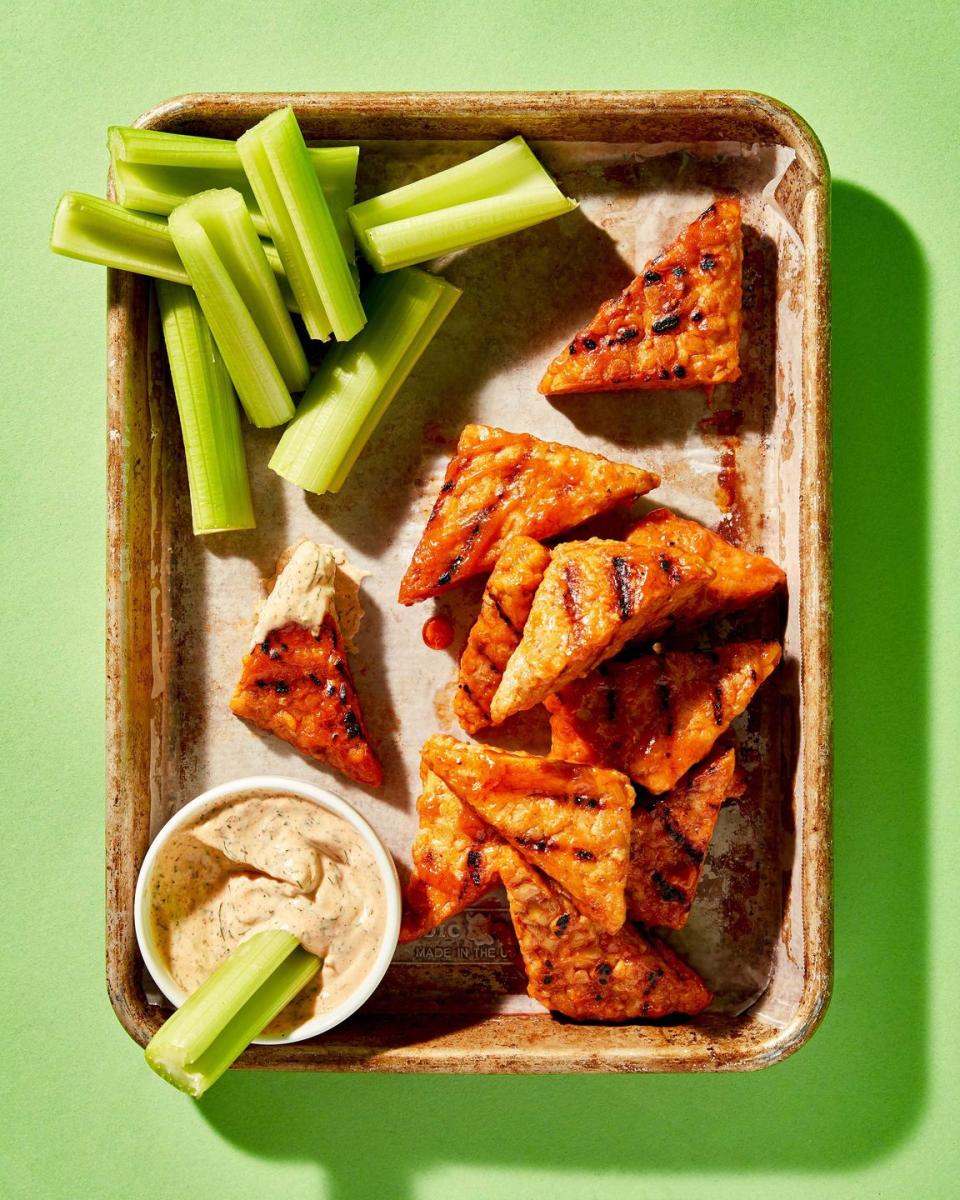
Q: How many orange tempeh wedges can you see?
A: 11